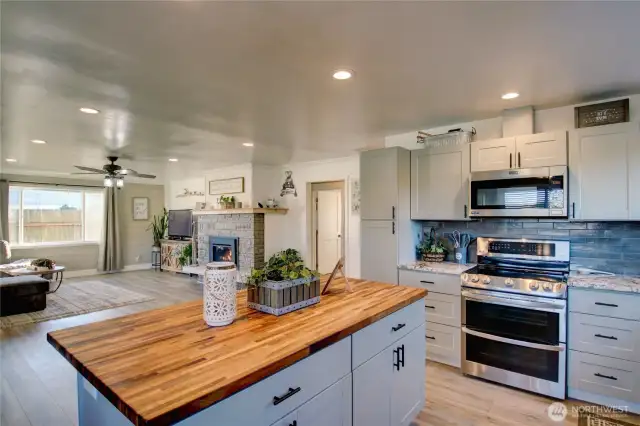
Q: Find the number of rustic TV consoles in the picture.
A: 1